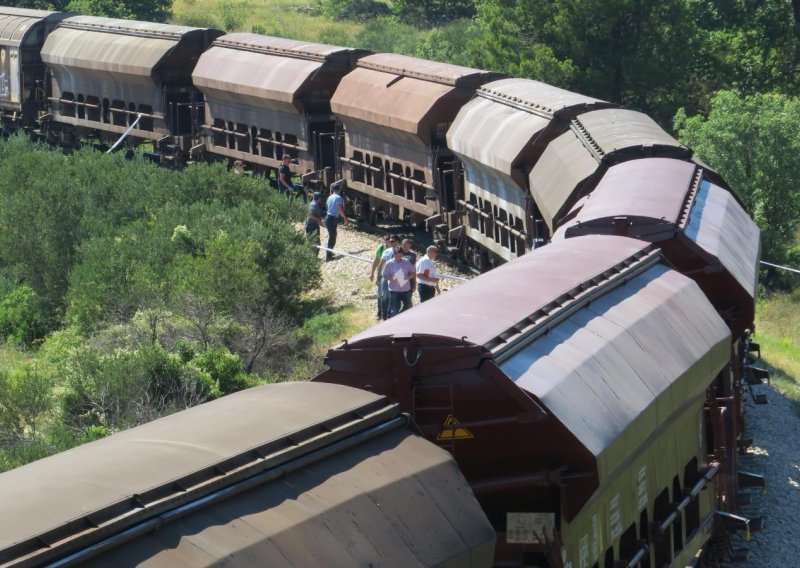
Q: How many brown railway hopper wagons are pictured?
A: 8